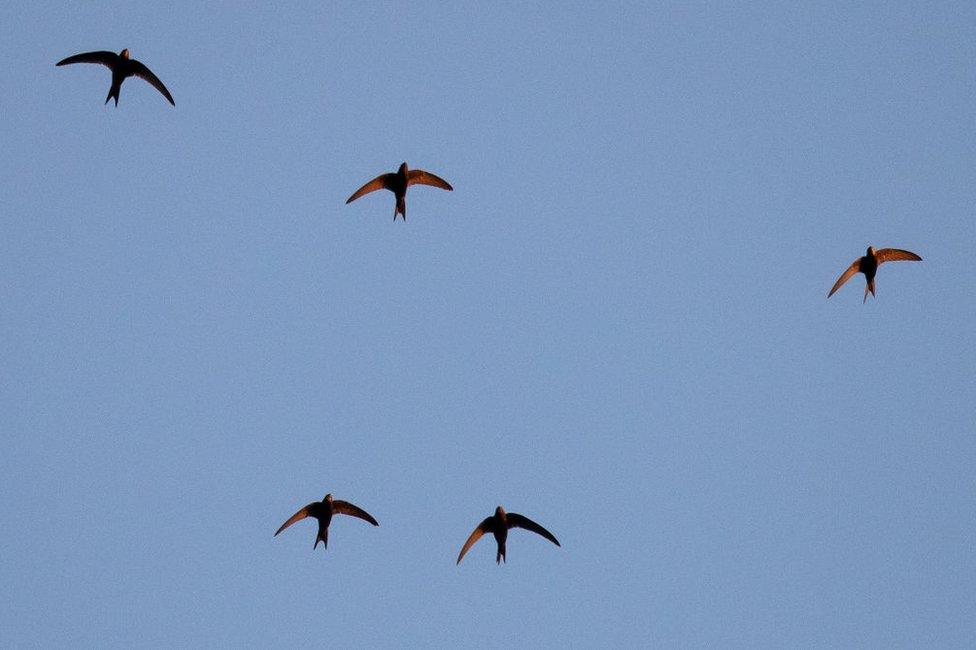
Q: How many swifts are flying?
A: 5